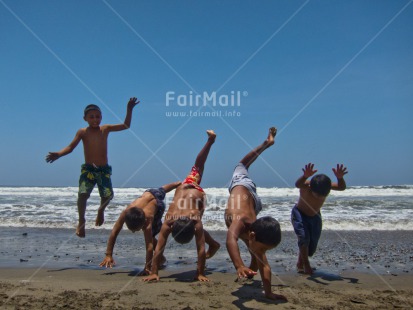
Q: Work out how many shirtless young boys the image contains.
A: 5